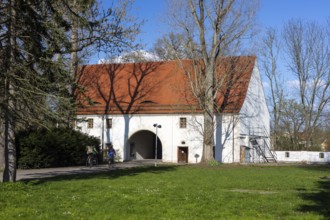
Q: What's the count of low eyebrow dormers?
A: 2